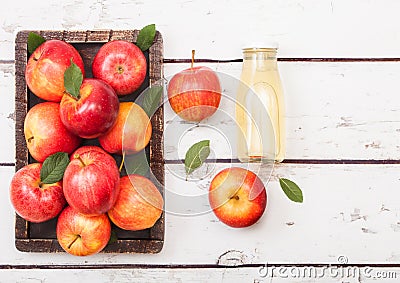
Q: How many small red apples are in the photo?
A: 11